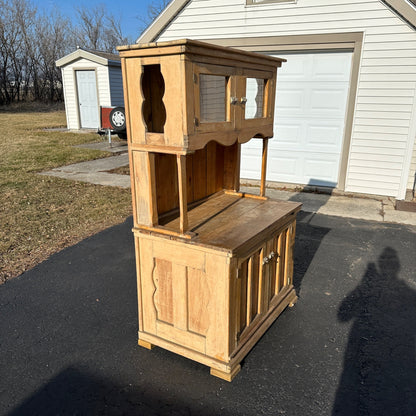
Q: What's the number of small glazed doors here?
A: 2